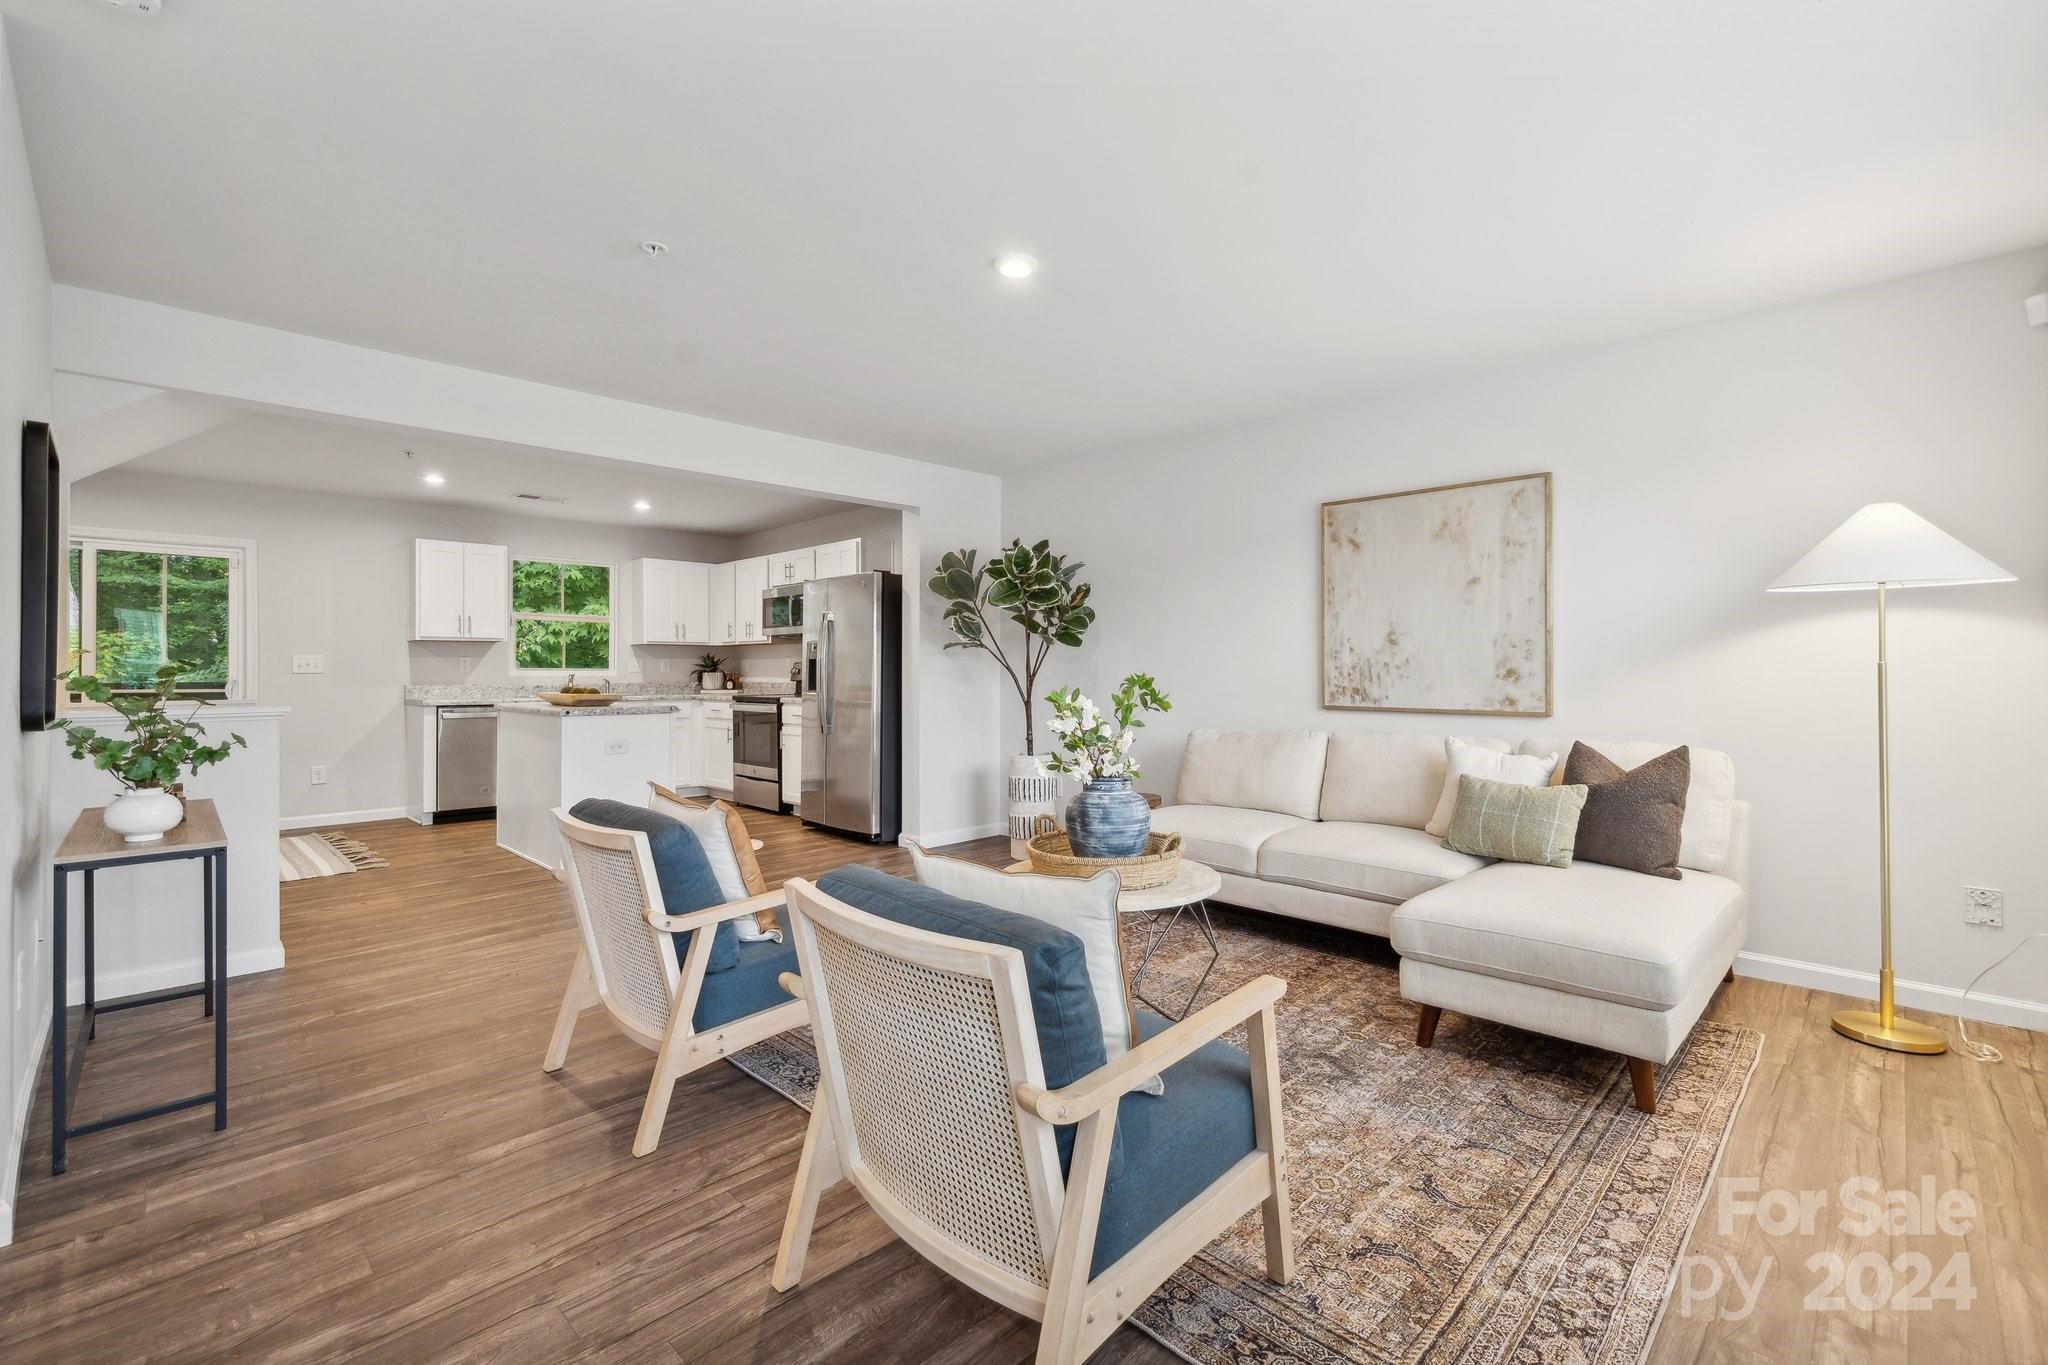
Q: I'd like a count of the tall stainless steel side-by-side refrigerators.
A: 1